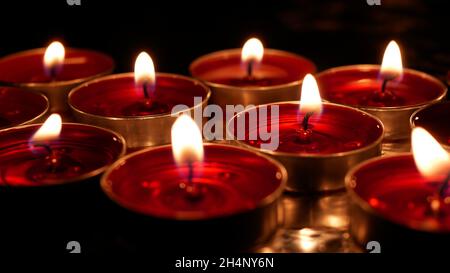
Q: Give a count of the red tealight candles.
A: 10